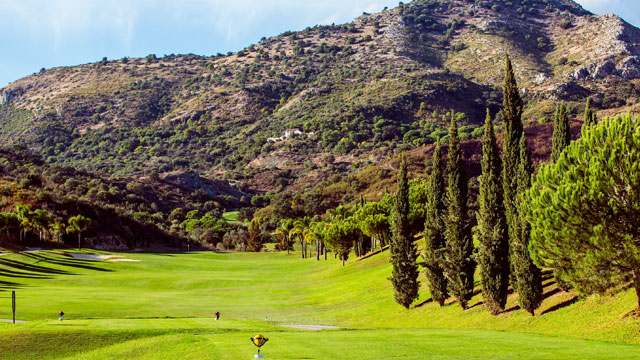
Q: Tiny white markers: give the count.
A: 2